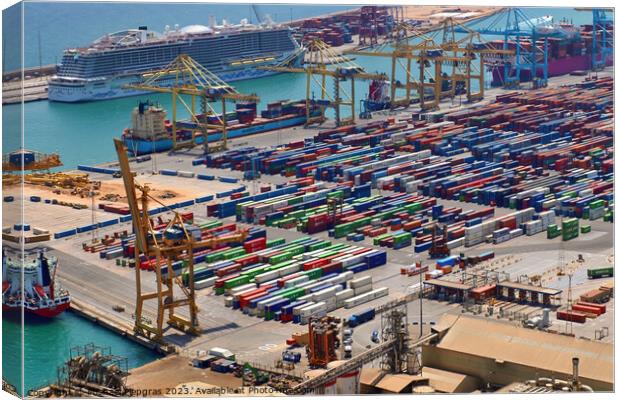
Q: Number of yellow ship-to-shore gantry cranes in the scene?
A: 5